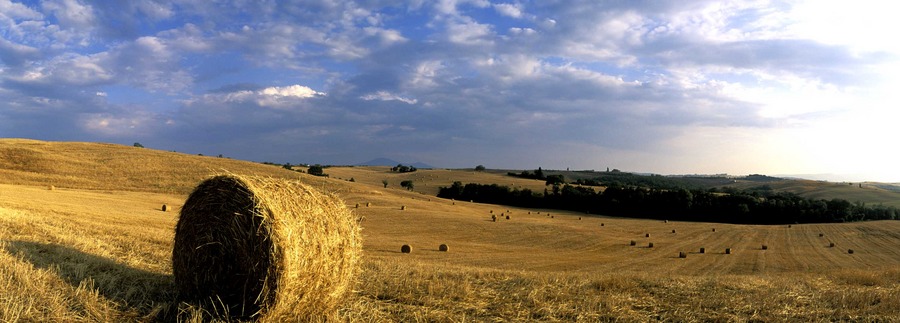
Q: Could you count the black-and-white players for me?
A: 0